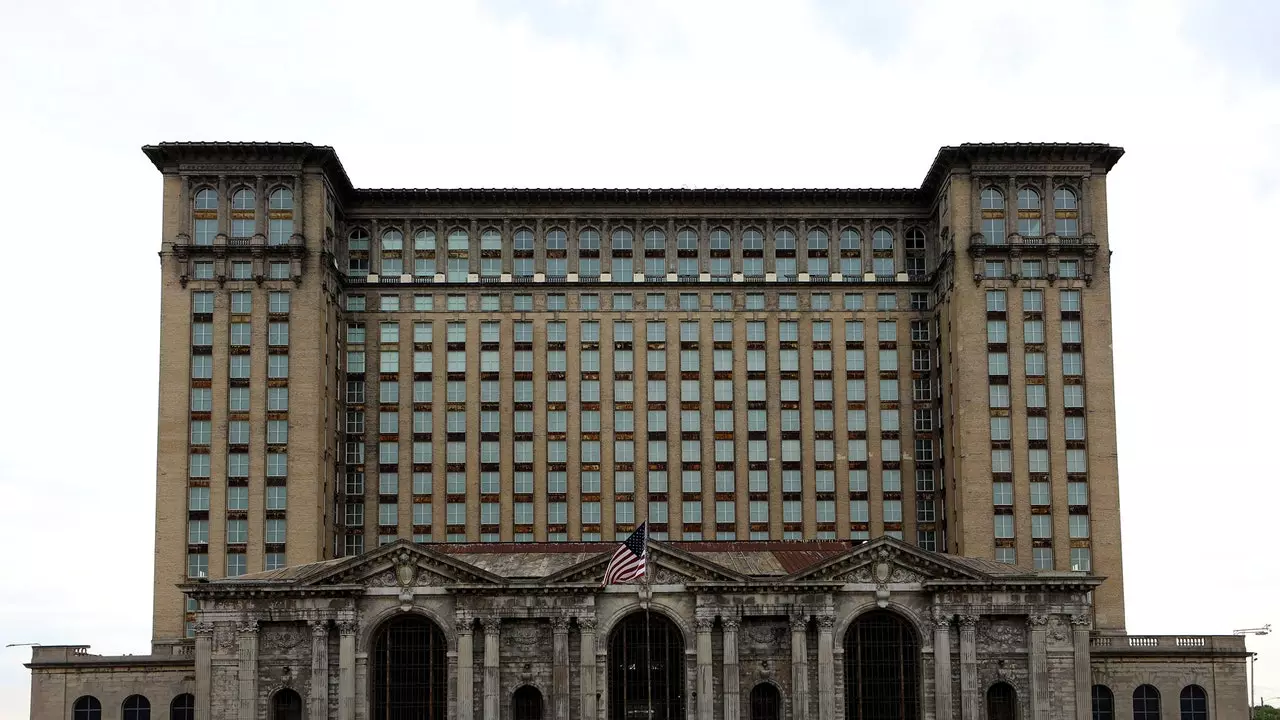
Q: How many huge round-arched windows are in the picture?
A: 3